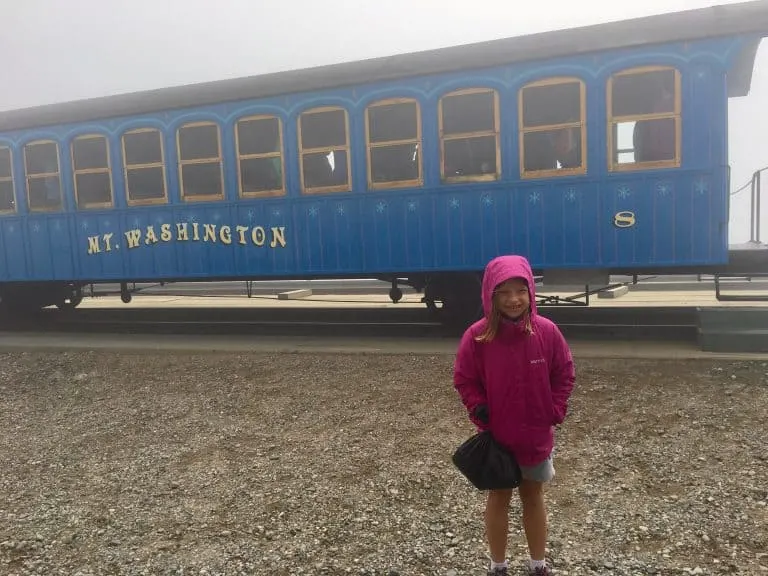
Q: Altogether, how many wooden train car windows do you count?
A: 11